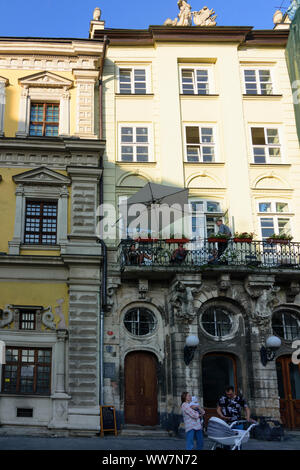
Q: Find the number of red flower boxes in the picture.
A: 5